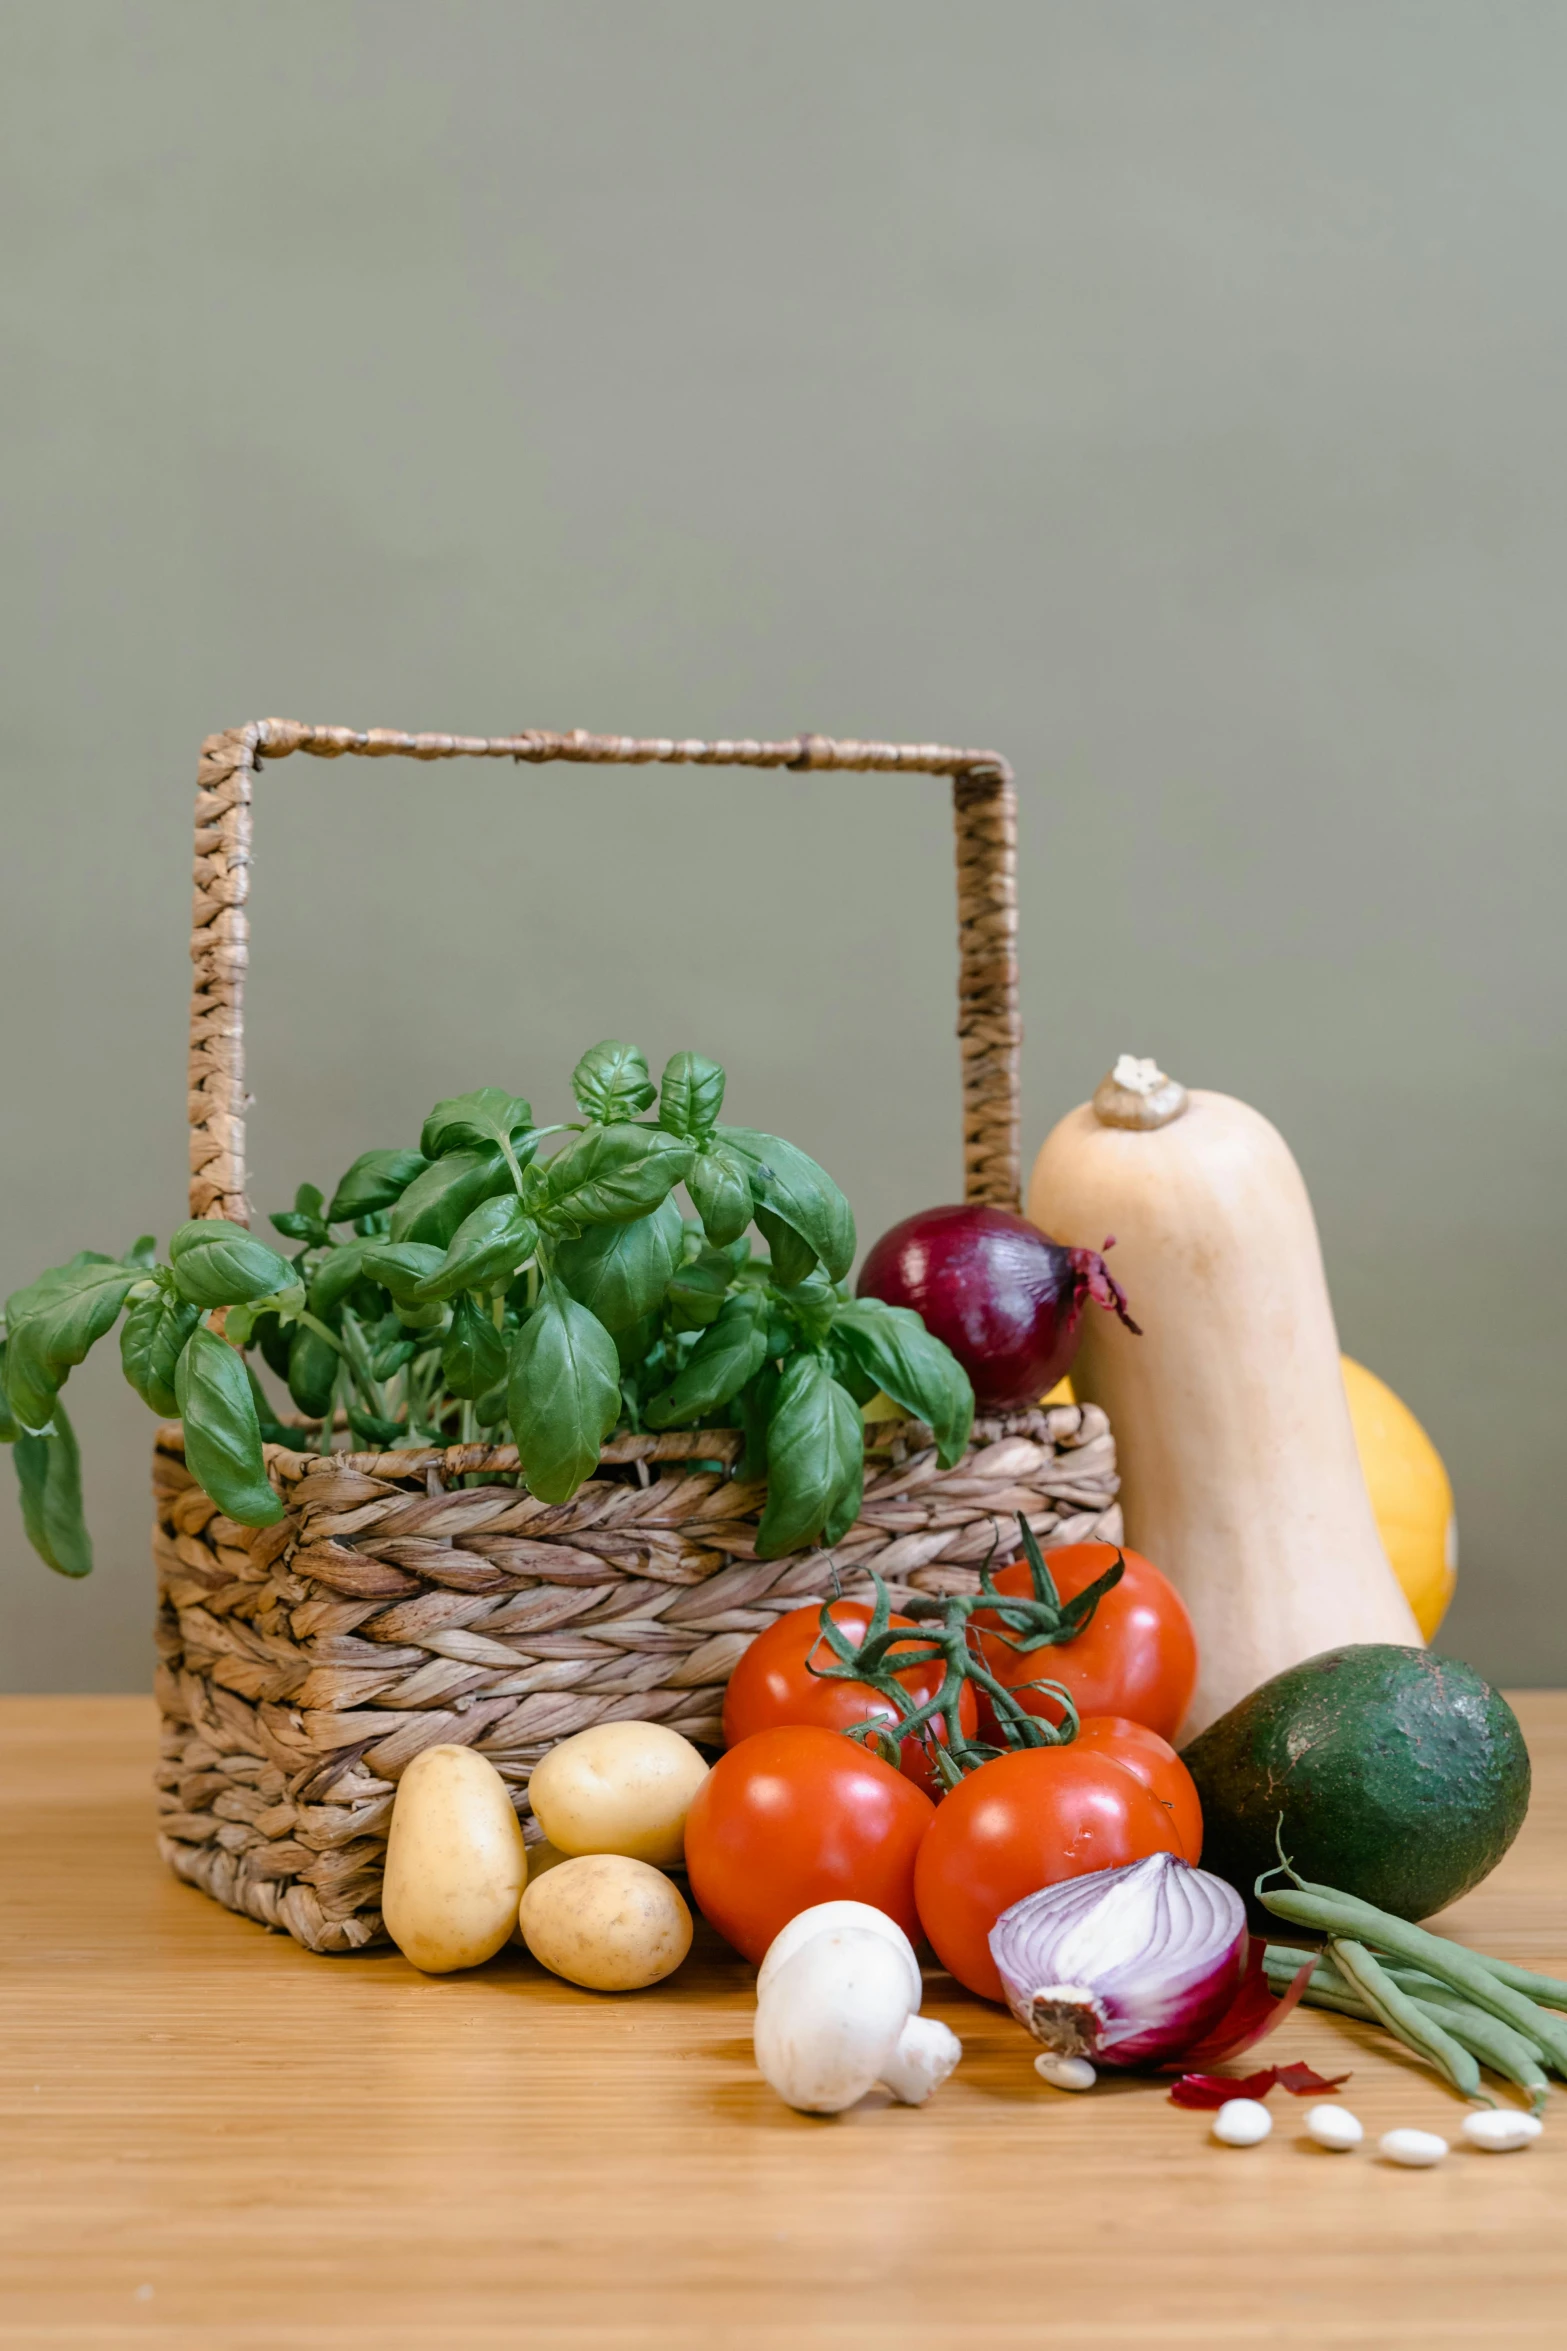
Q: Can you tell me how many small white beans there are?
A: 5